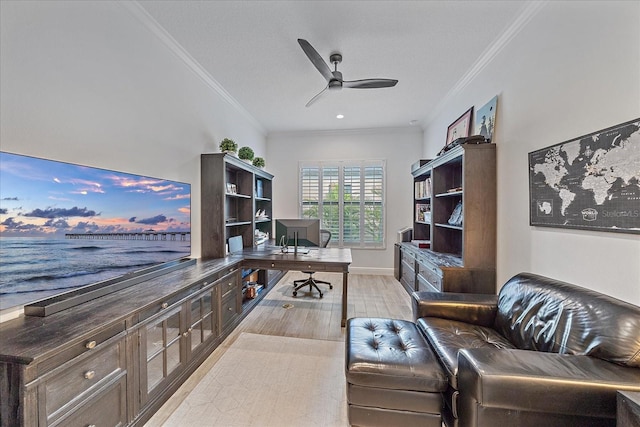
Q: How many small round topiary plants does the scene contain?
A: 3